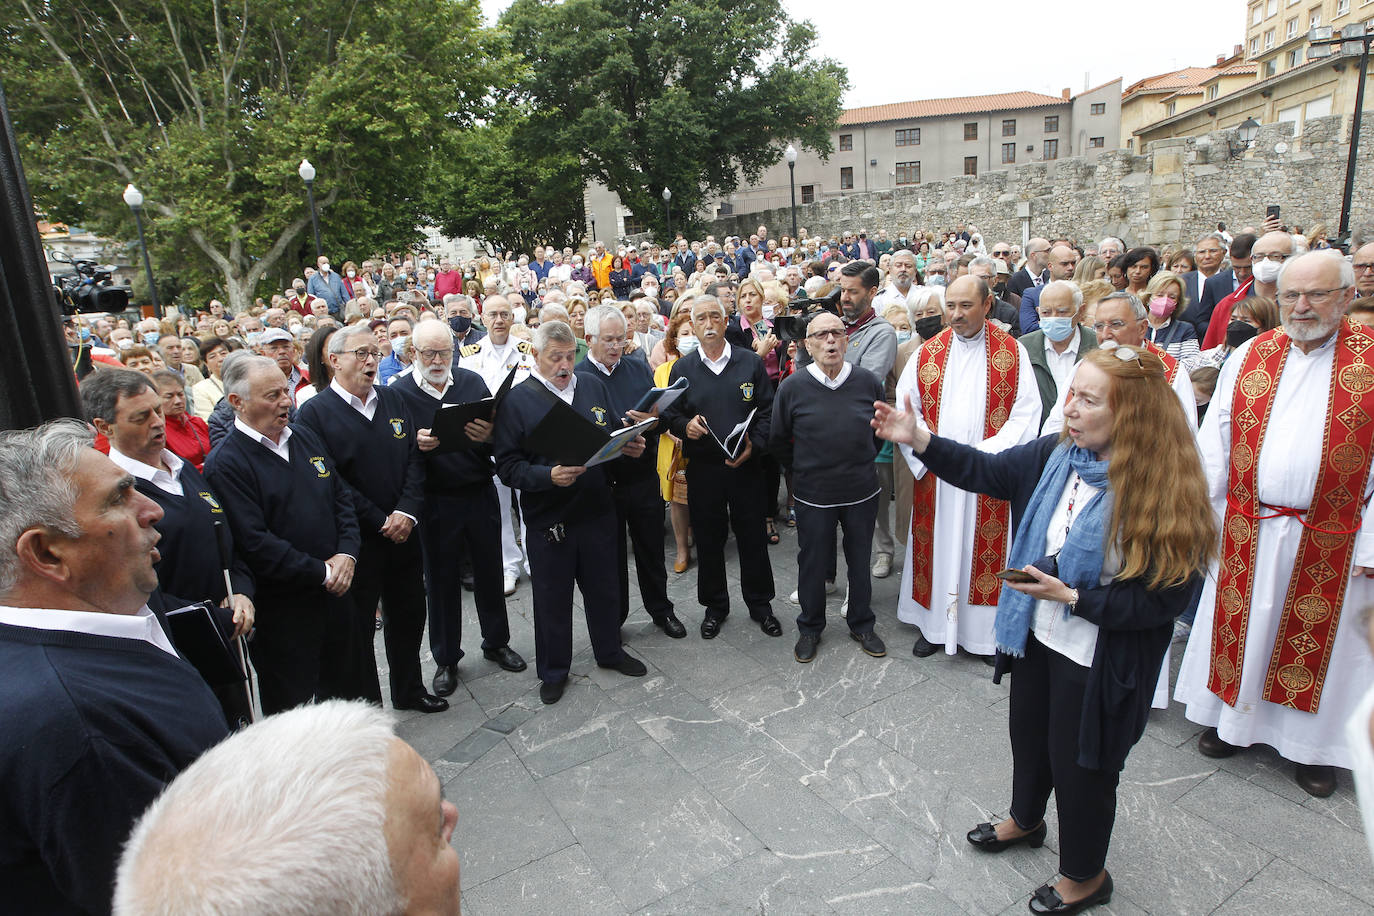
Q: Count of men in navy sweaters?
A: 9